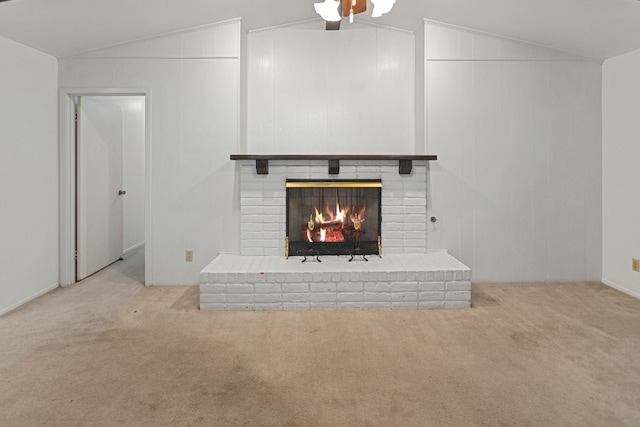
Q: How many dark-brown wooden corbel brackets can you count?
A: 3